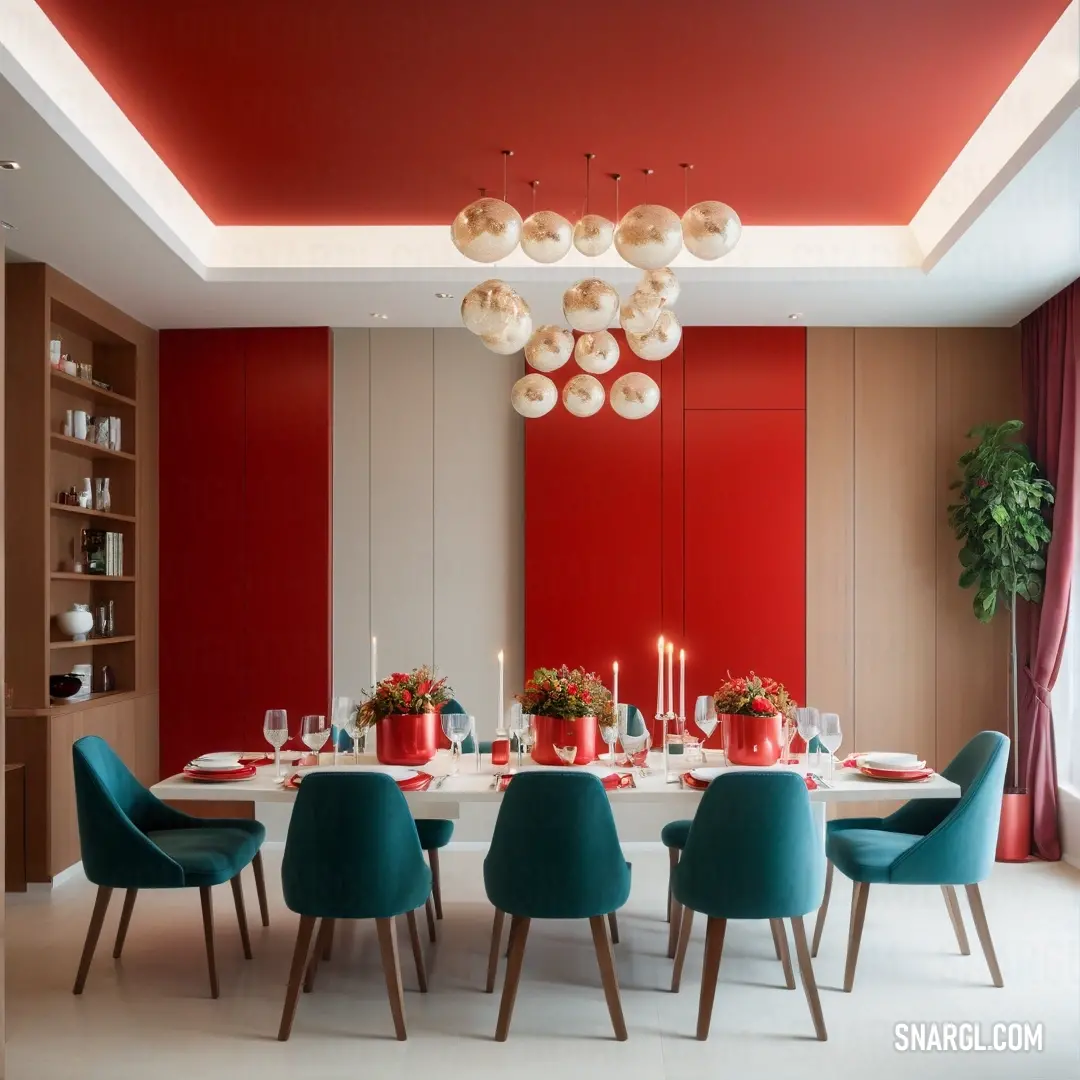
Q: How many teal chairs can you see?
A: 8